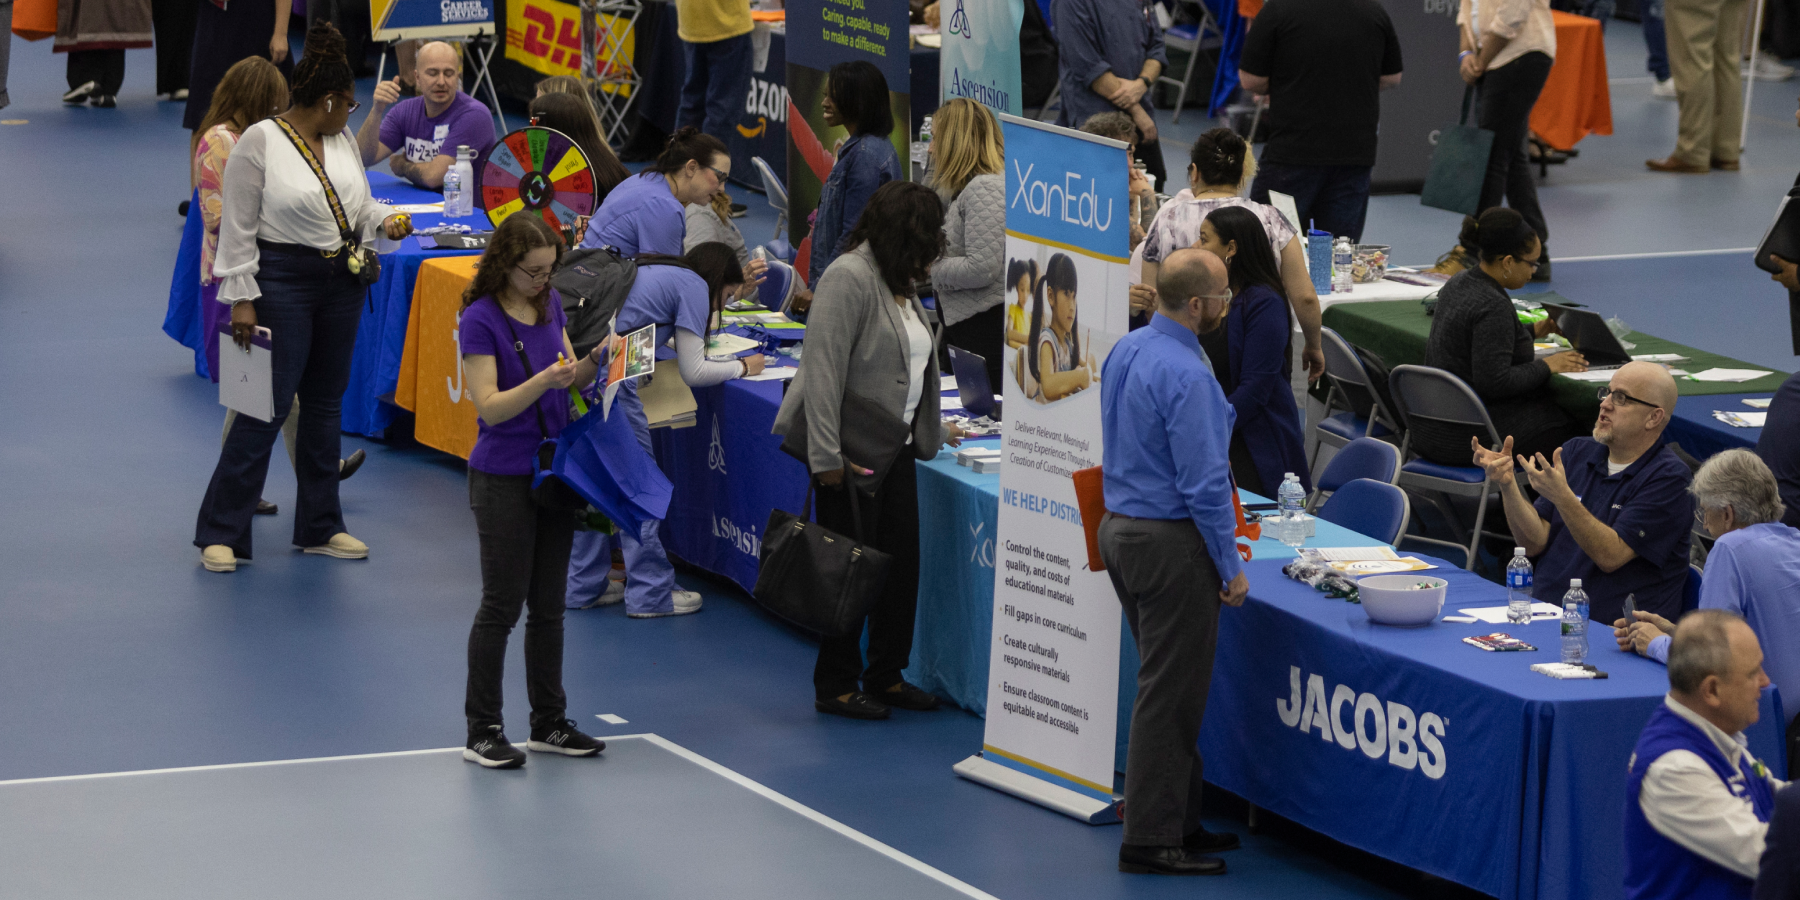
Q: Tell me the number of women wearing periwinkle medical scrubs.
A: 2